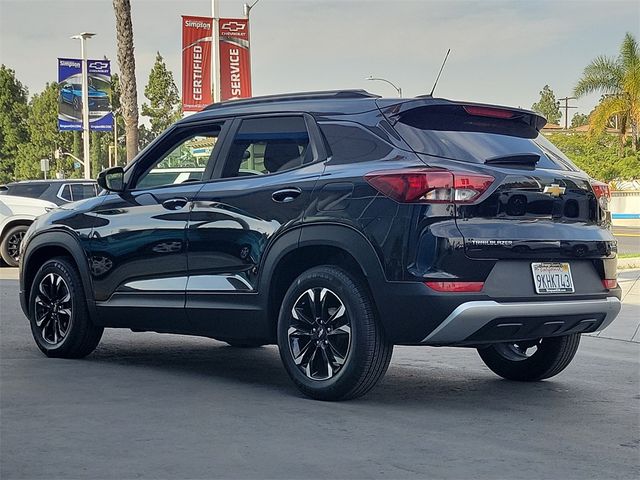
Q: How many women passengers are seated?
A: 0